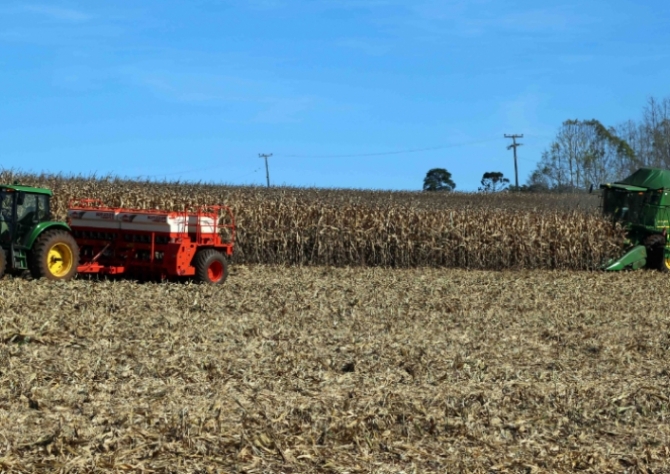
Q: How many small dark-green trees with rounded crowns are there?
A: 2